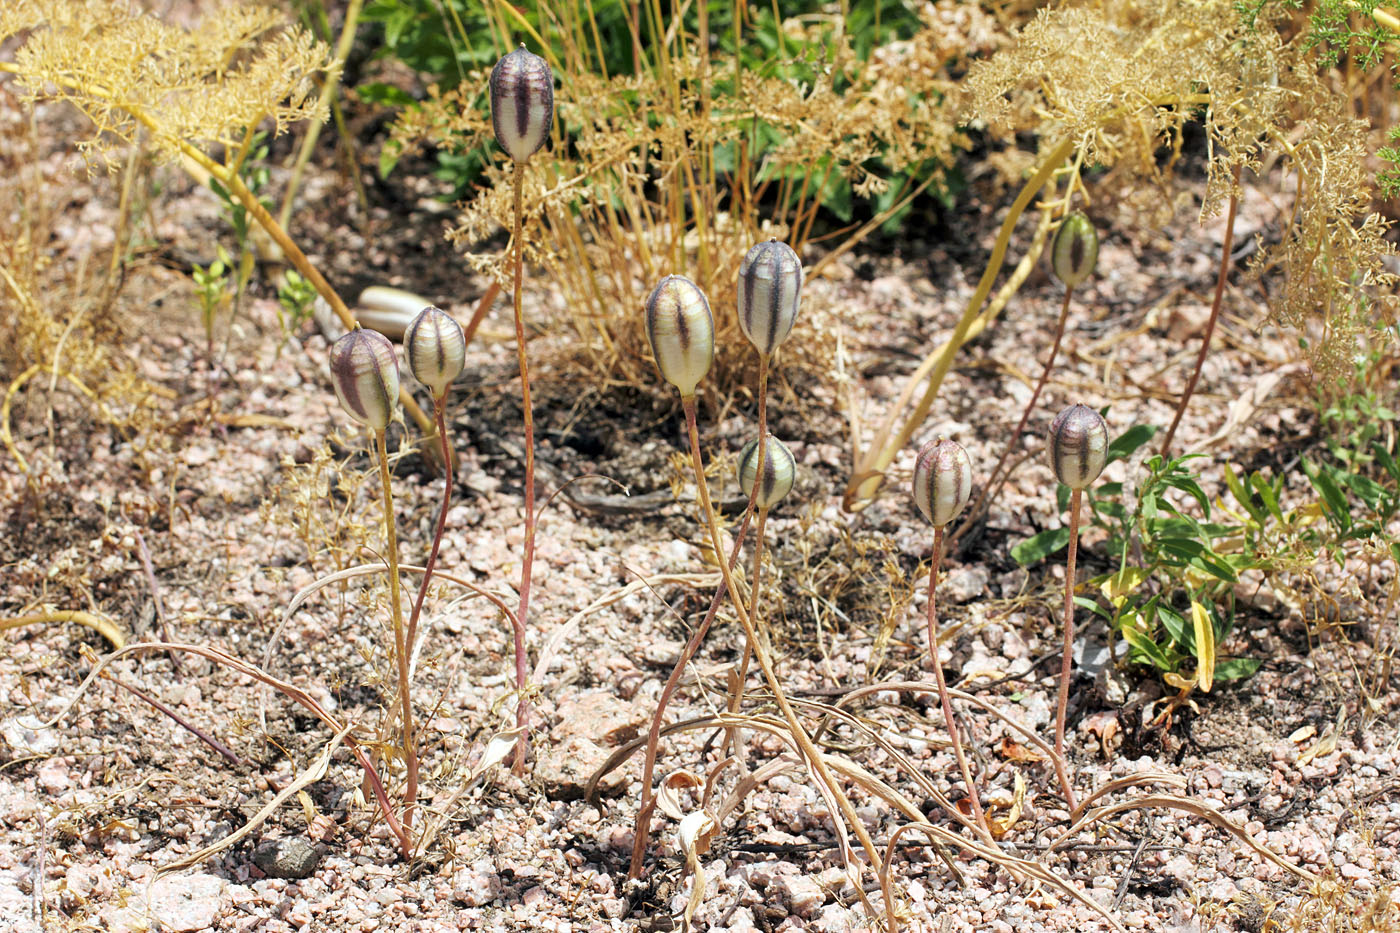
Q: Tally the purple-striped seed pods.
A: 9